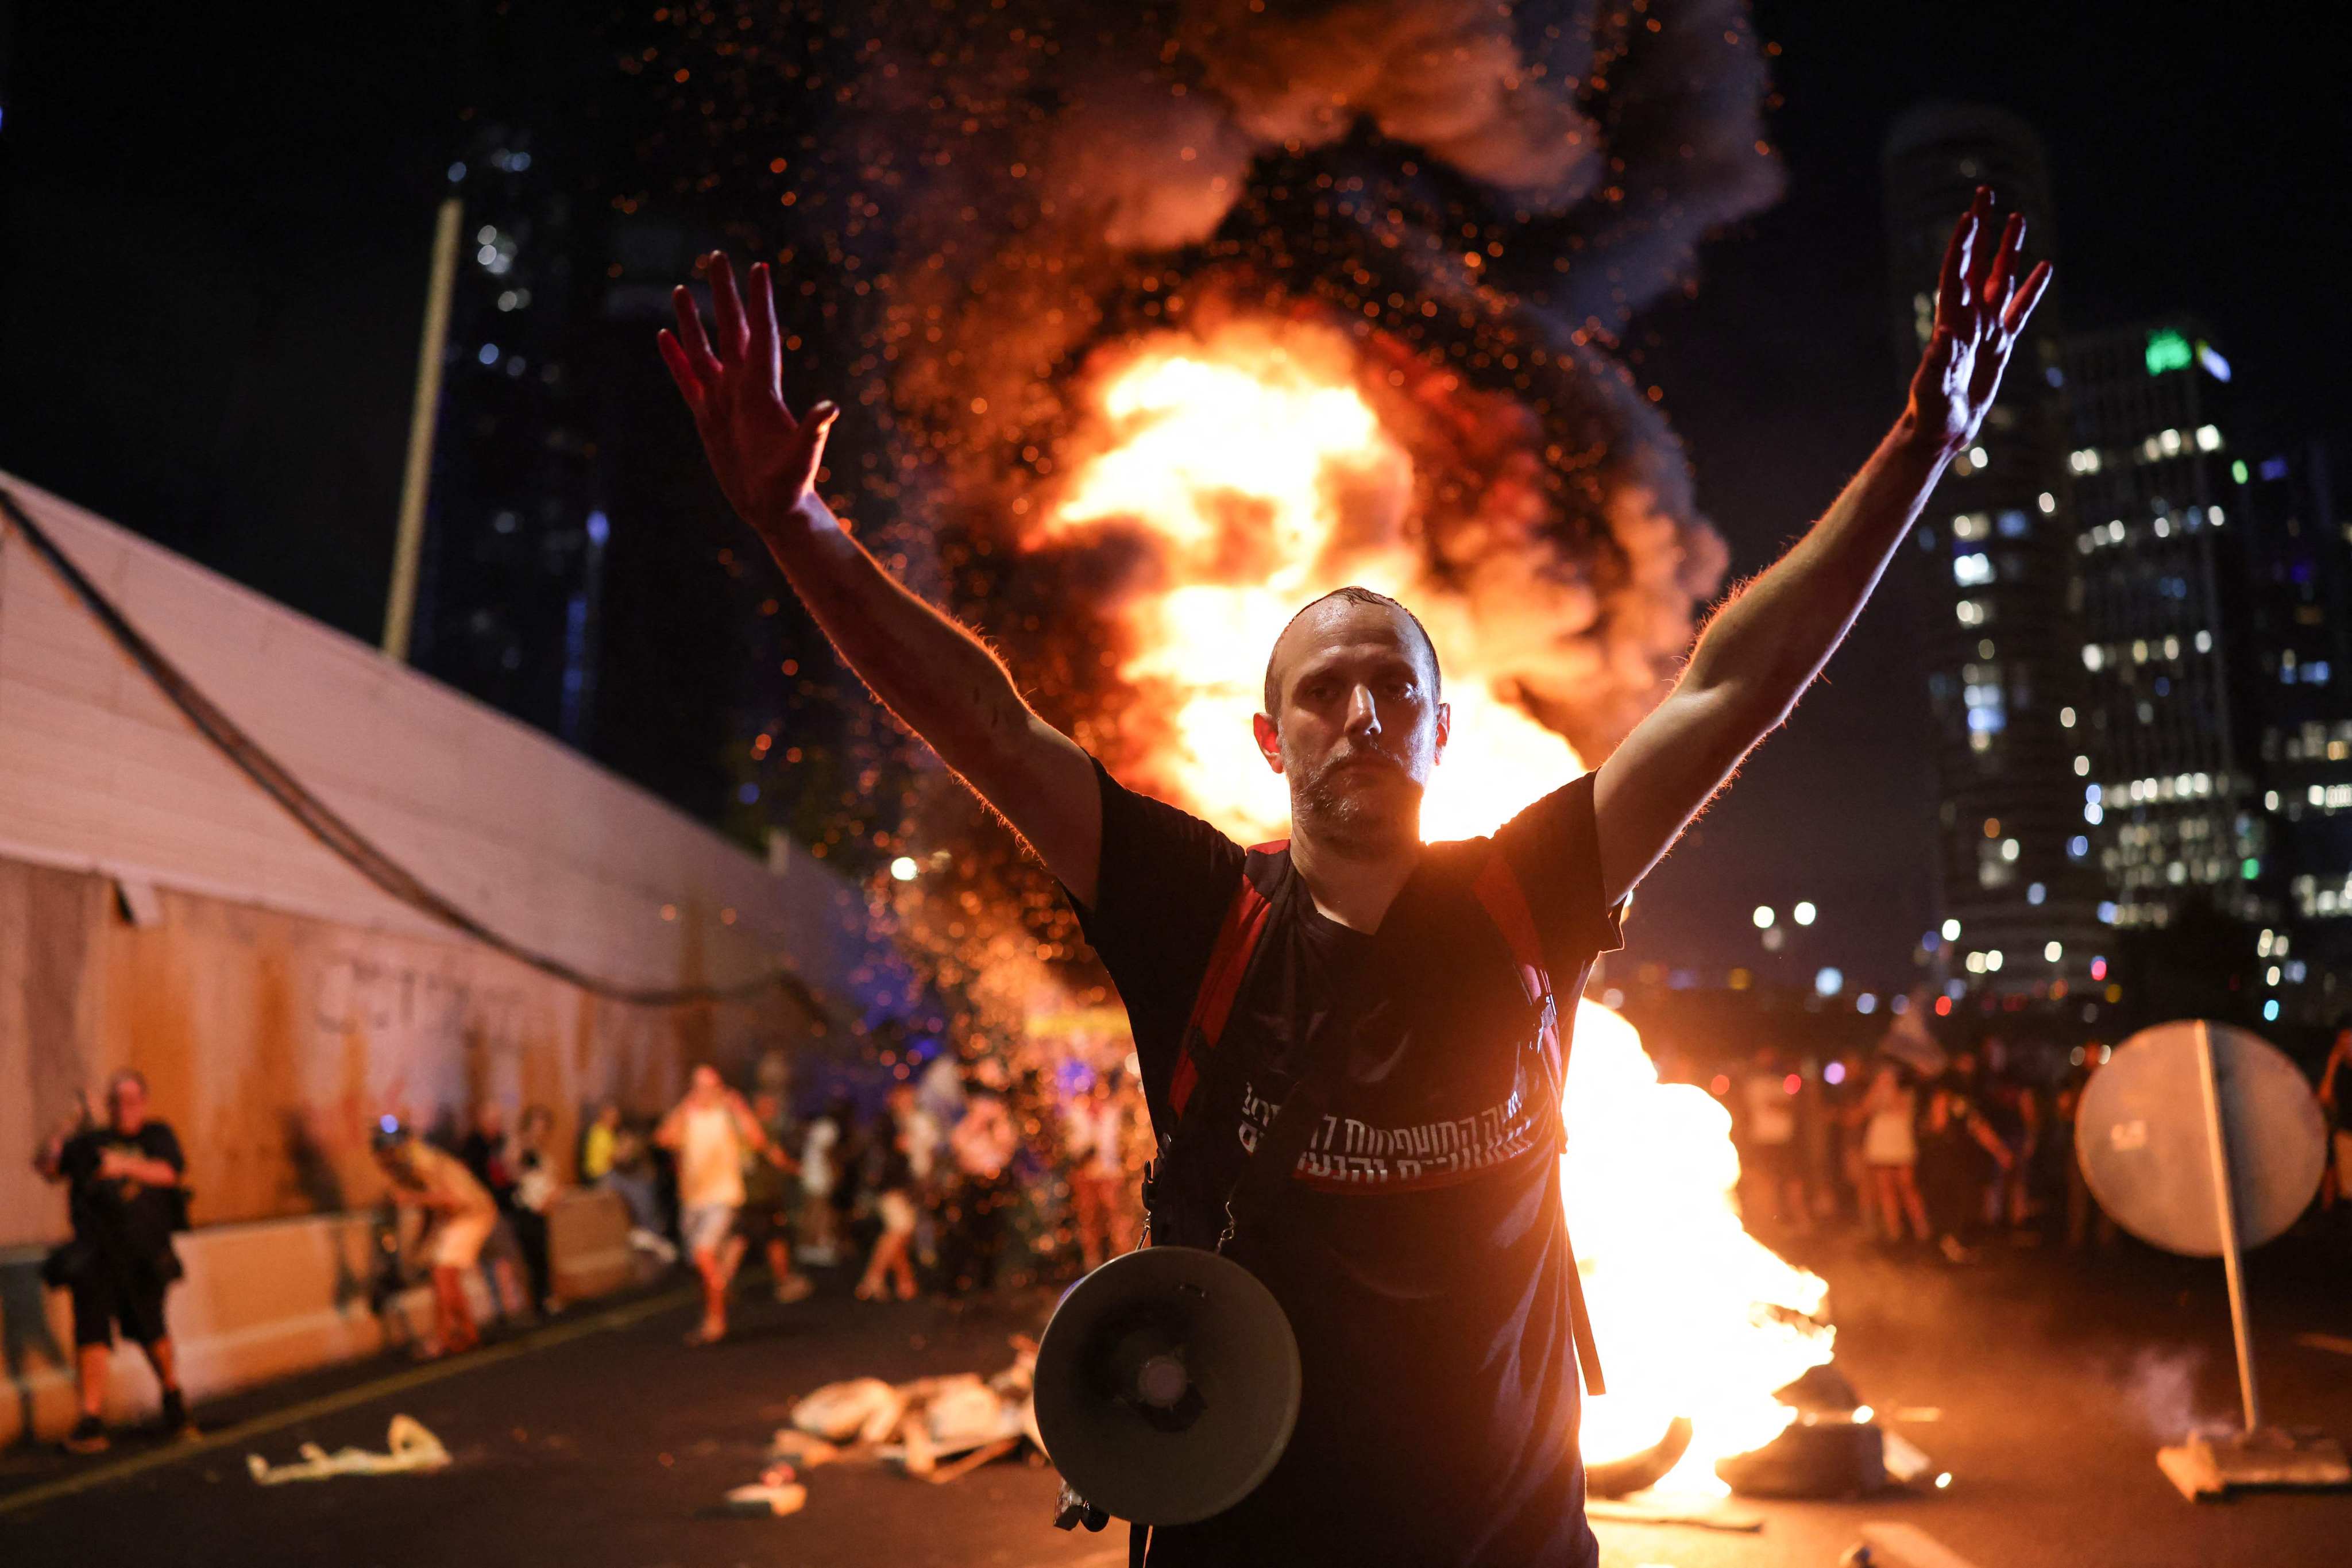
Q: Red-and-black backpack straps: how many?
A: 2